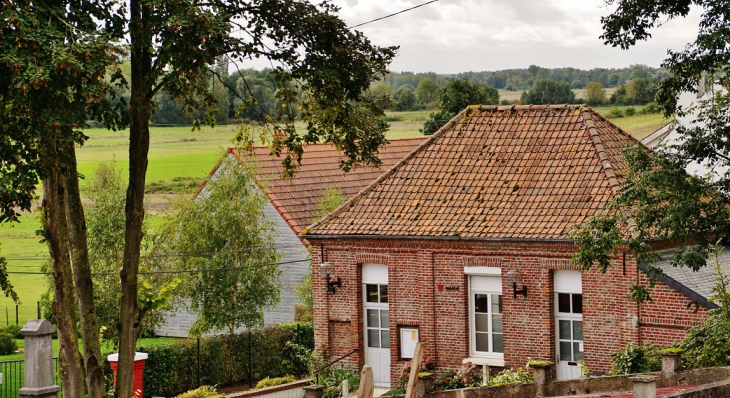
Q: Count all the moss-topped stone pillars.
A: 3